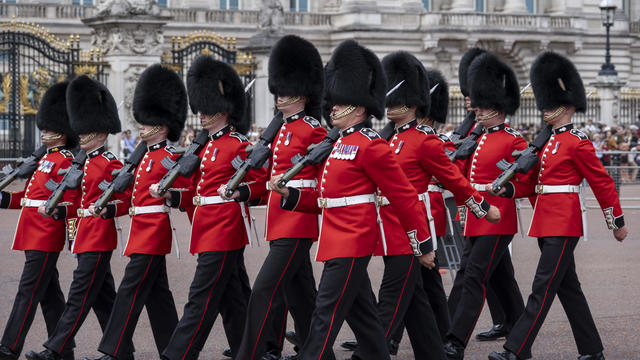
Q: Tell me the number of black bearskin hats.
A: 11